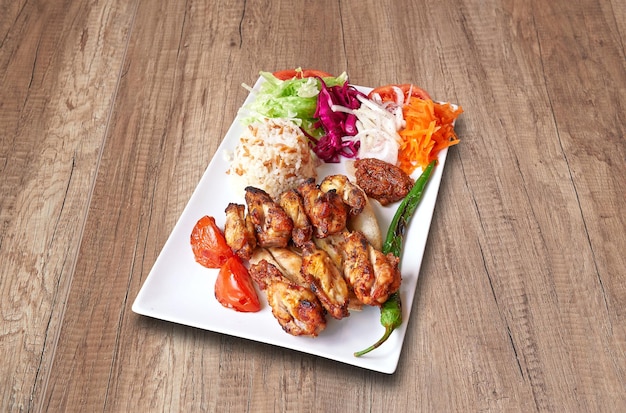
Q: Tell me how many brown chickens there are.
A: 8